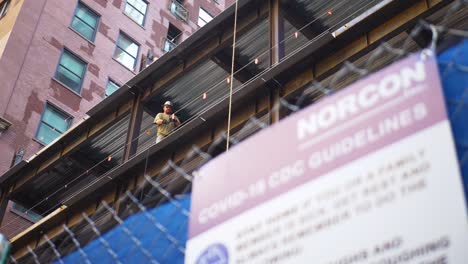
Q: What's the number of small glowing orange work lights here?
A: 7